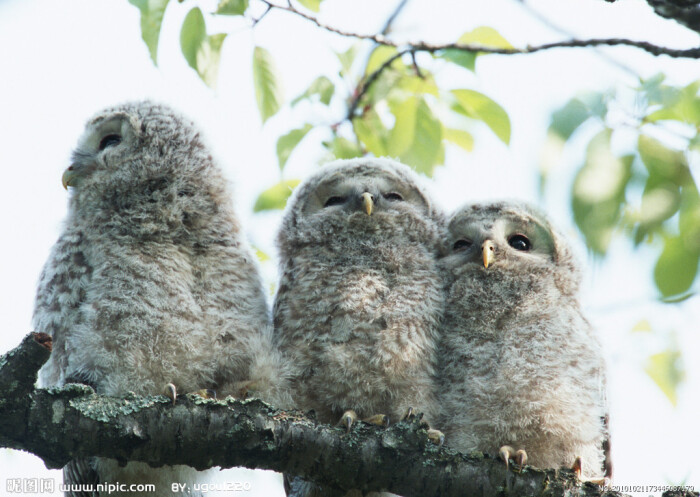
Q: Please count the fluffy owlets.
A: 3